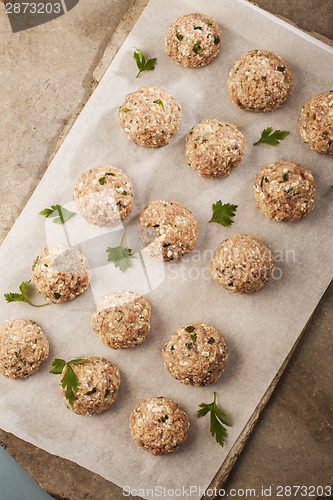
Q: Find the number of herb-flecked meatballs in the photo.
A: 15